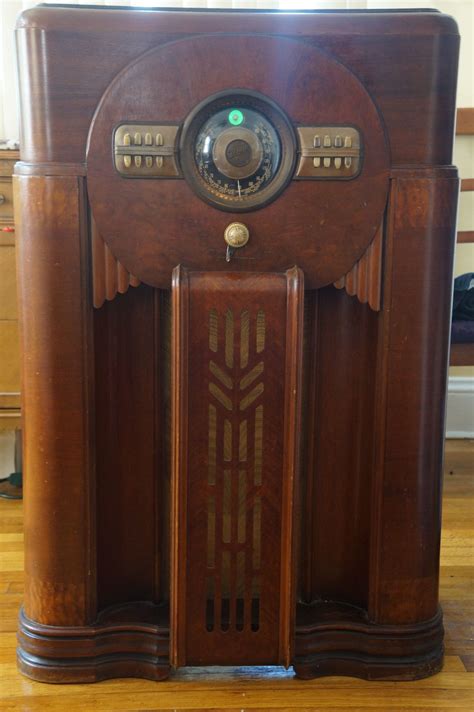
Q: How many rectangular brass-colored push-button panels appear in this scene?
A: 2